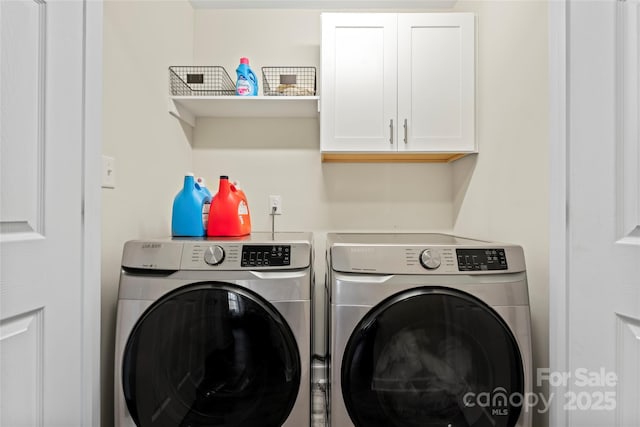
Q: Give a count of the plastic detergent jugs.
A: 3